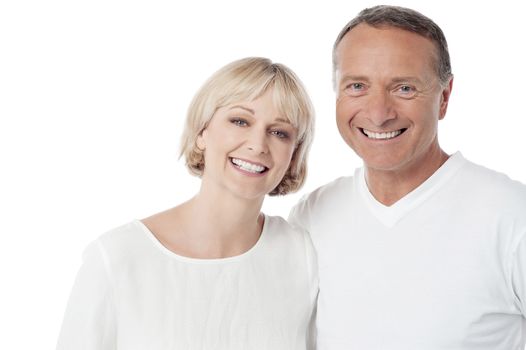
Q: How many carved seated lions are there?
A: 0